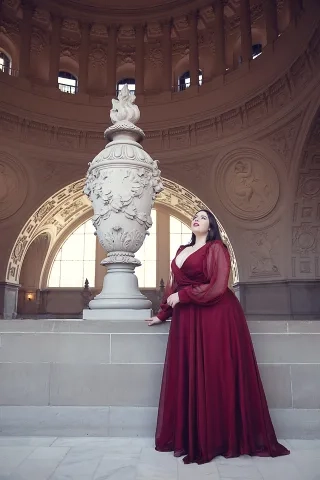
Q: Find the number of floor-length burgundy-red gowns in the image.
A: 1